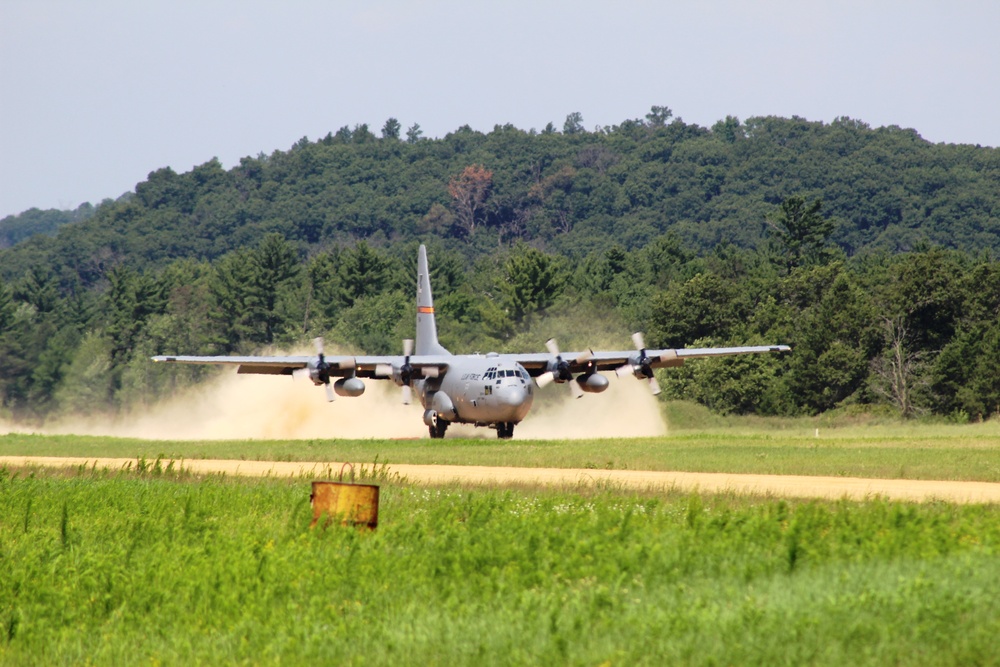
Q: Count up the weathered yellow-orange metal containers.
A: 1